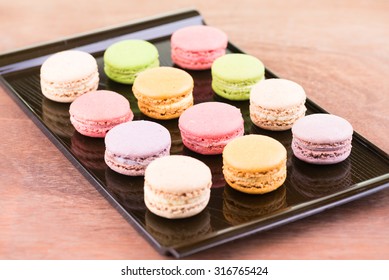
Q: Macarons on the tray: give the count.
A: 12